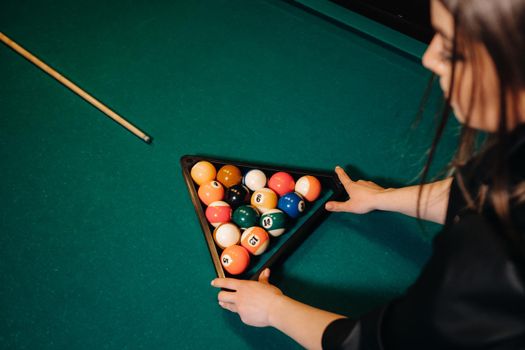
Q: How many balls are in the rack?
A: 15